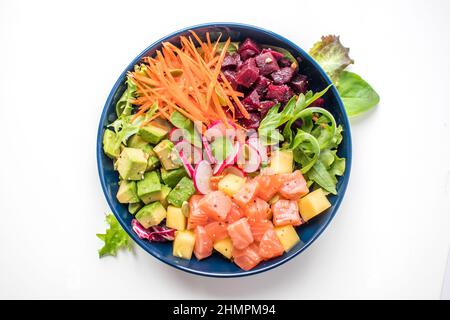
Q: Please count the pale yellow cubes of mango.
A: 7